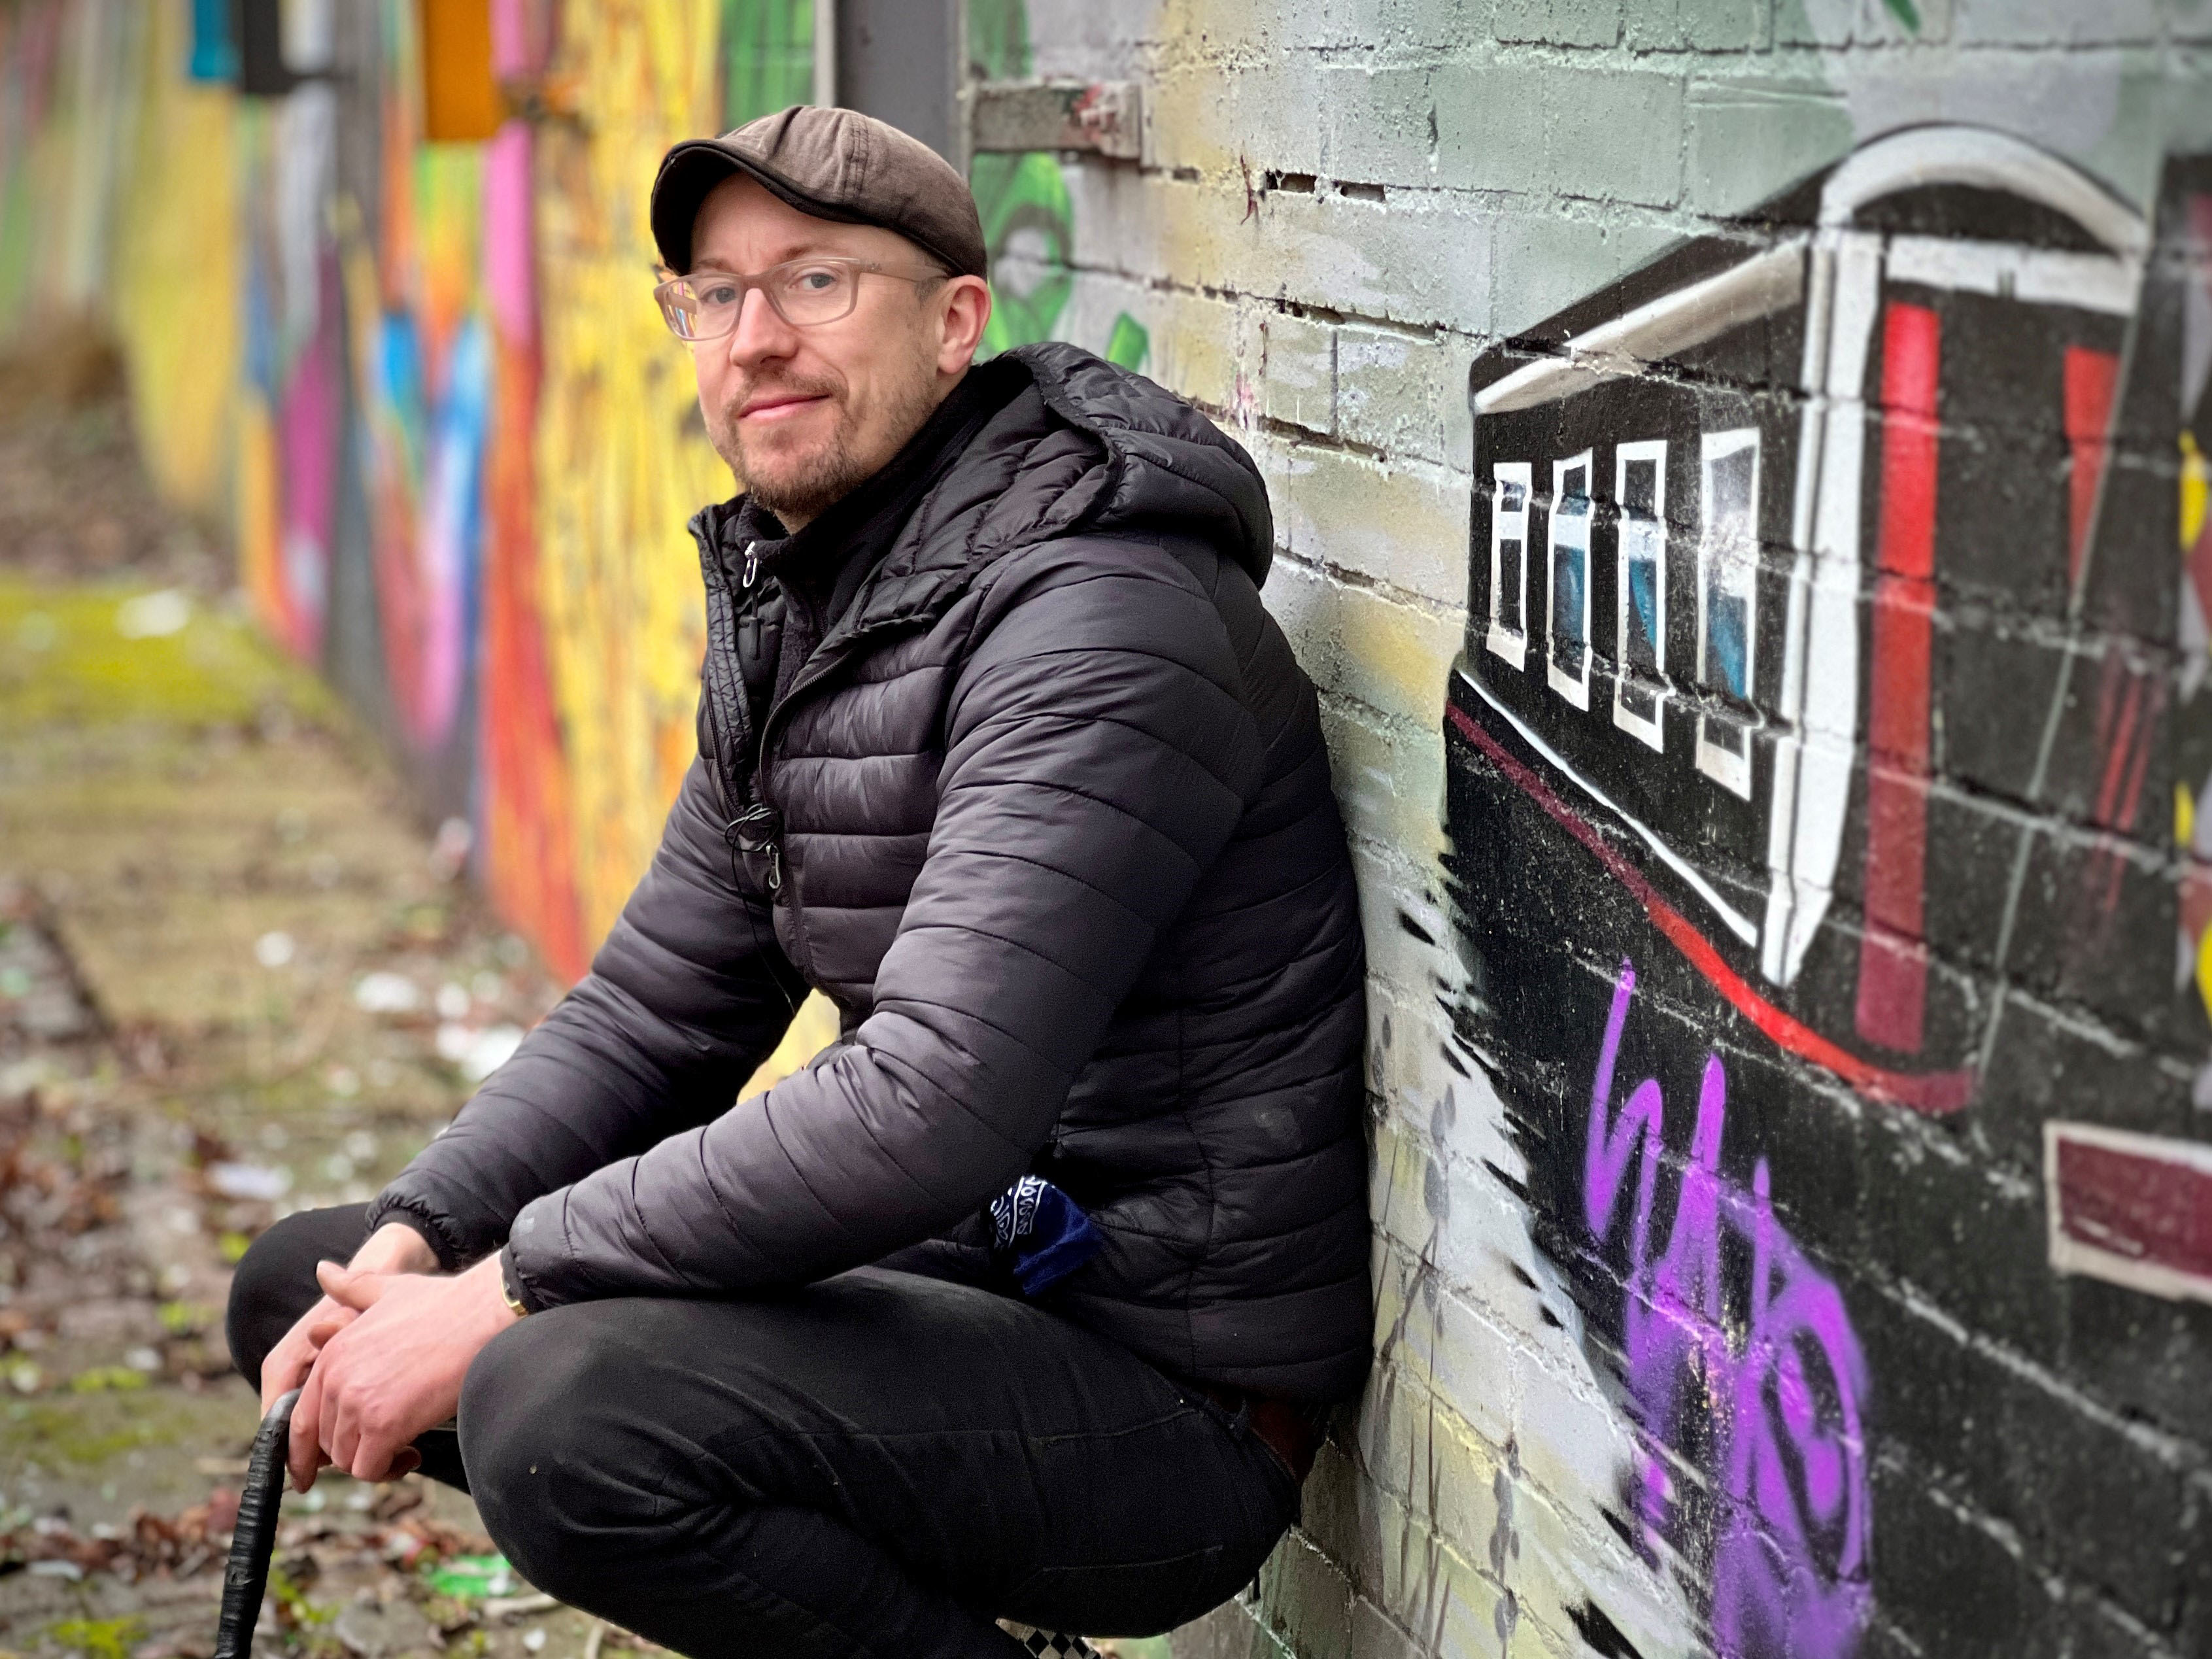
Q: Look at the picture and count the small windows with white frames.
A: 4